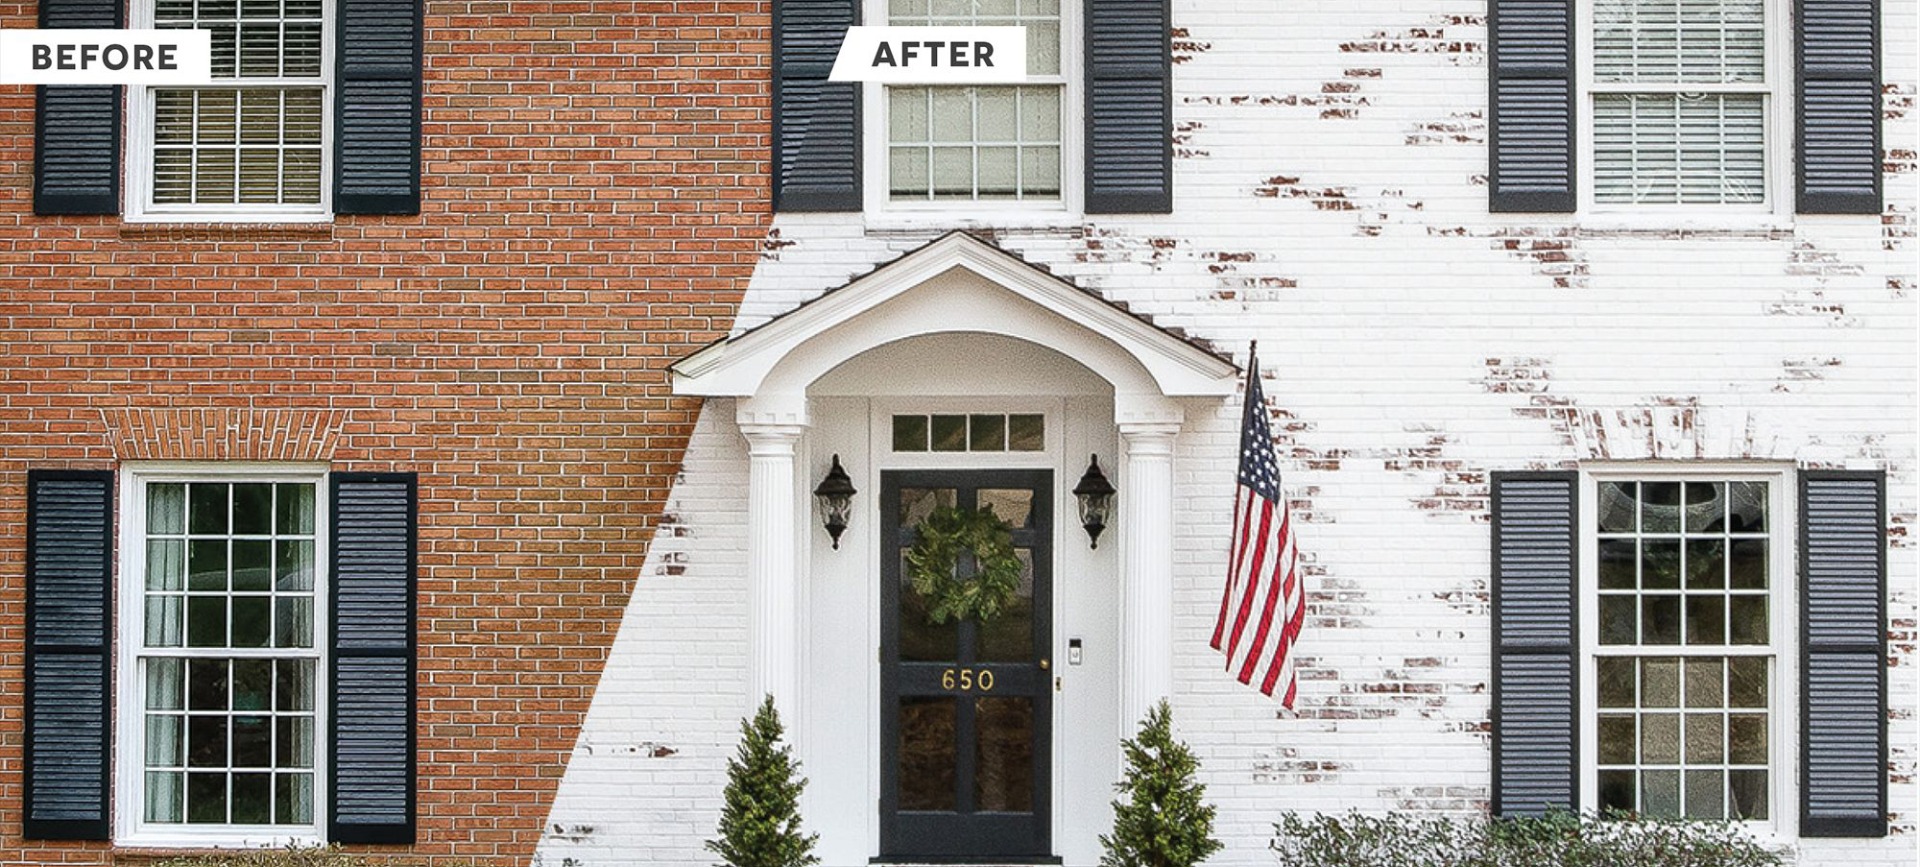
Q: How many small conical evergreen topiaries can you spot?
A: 2